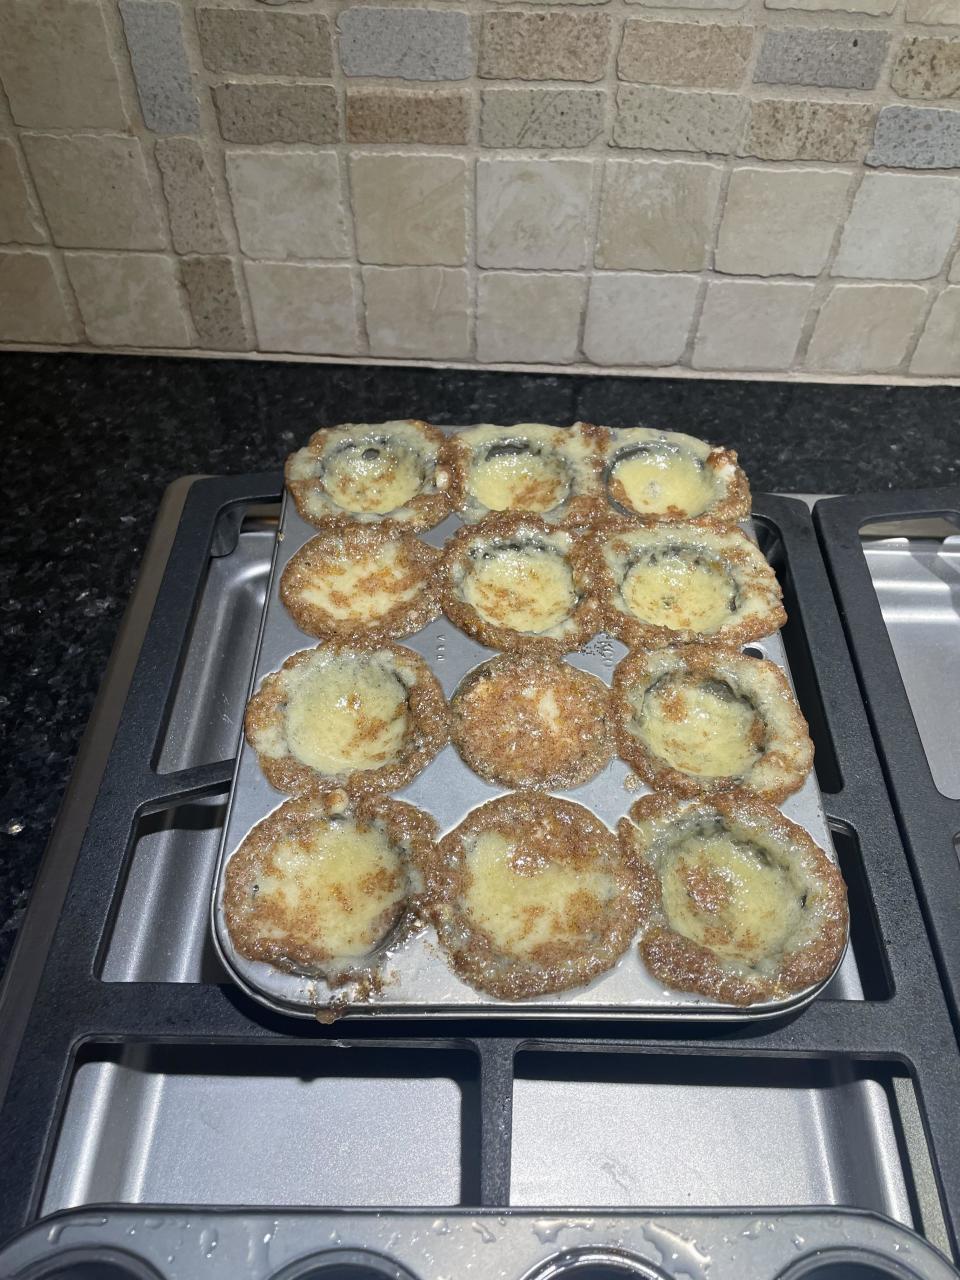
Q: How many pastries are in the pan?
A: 12